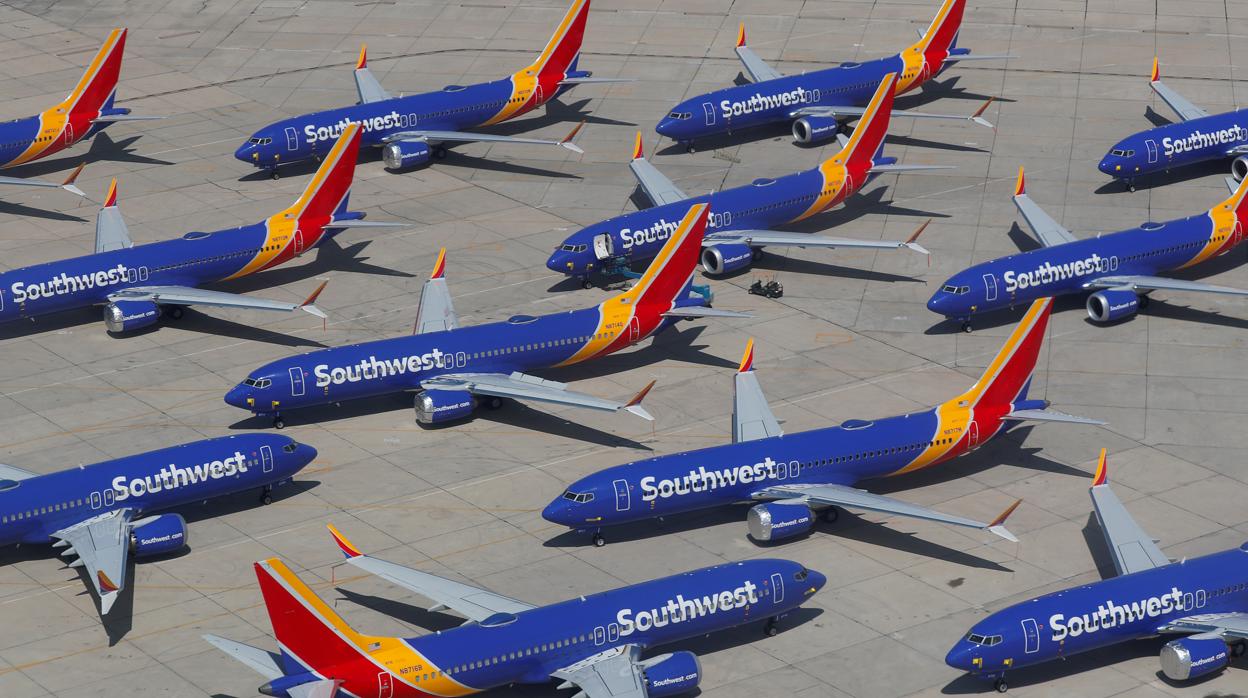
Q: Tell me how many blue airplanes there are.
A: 12